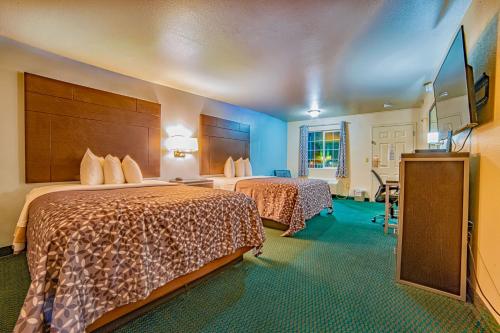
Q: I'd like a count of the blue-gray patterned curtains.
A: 2